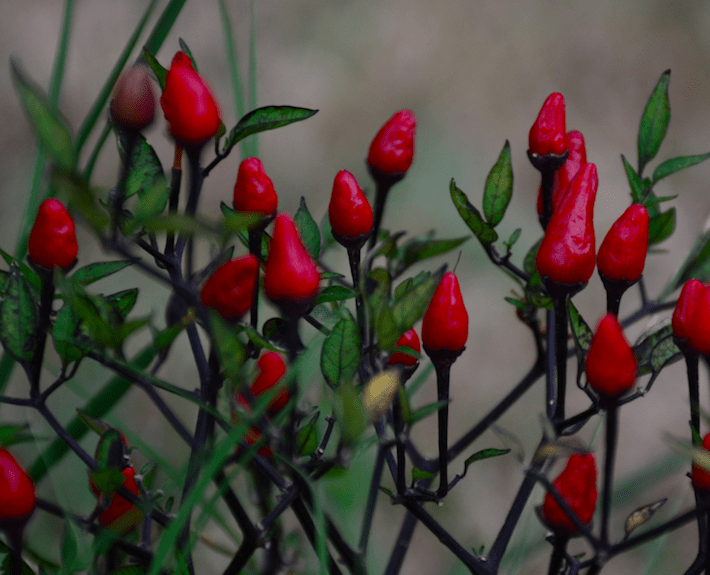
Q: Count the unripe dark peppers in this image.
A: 1